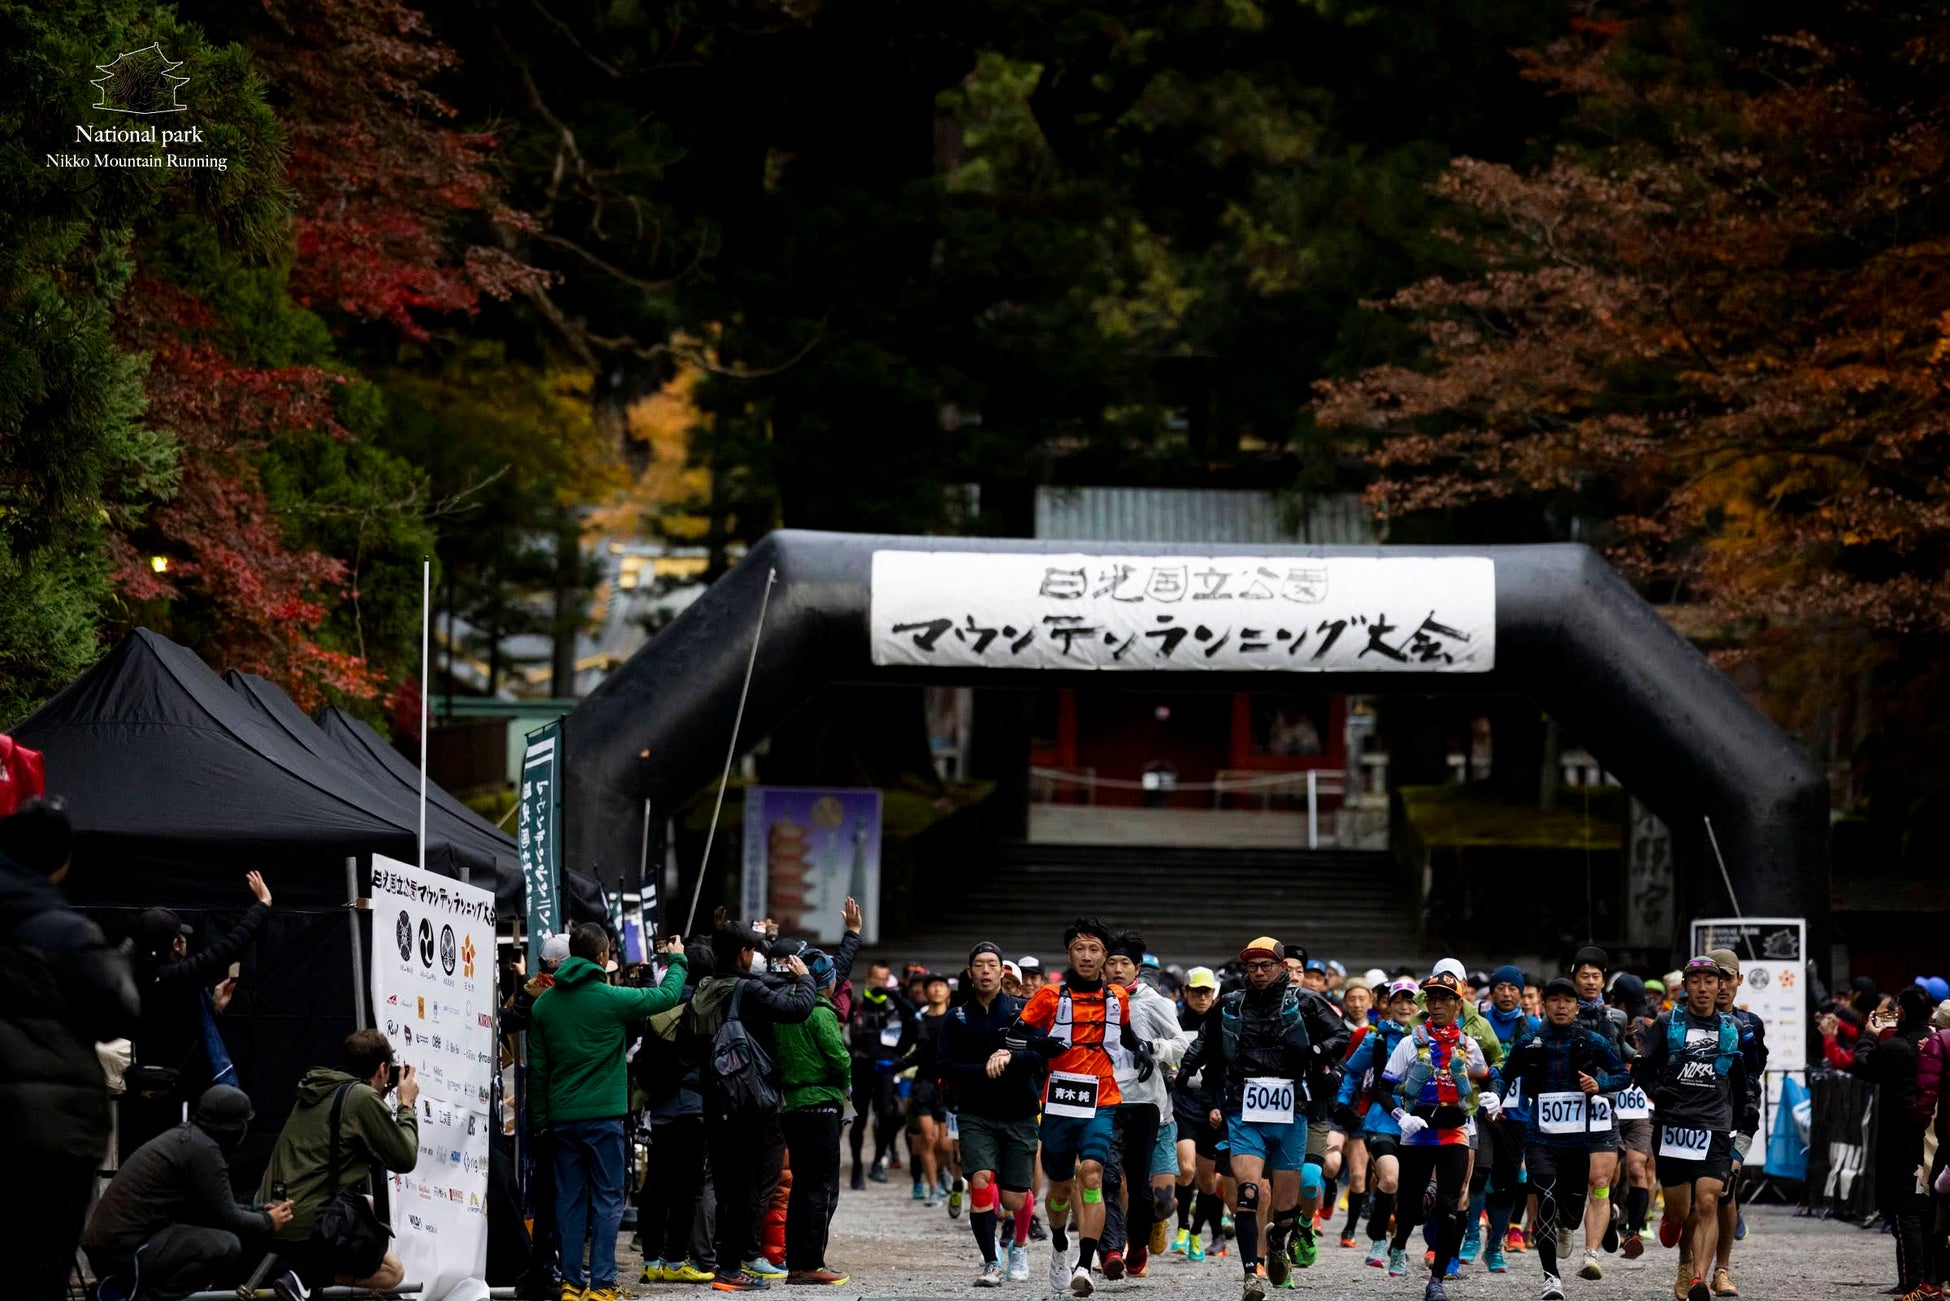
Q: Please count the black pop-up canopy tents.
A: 3